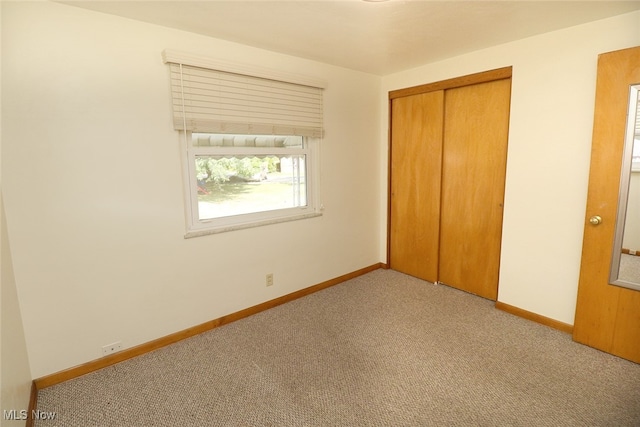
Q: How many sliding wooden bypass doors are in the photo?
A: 2